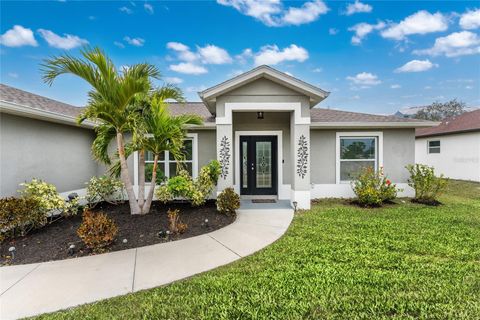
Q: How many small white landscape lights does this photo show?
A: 5